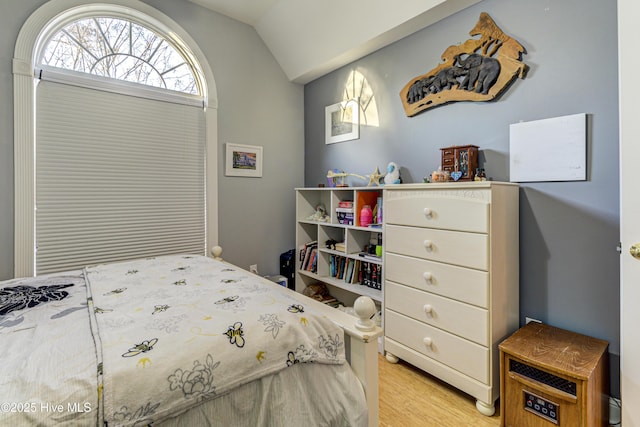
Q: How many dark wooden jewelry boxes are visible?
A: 1